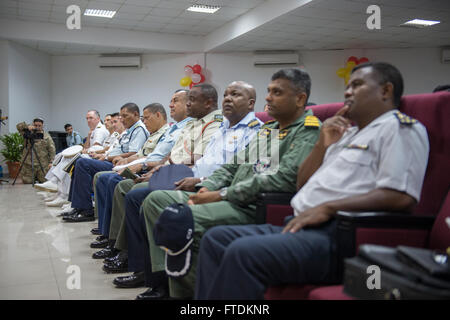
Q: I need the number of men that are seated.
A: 10